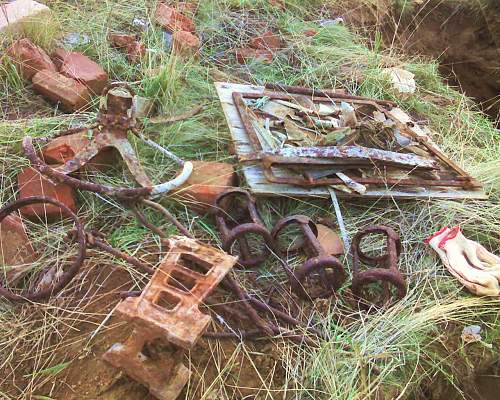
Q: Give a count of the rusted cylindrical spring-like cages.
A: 3